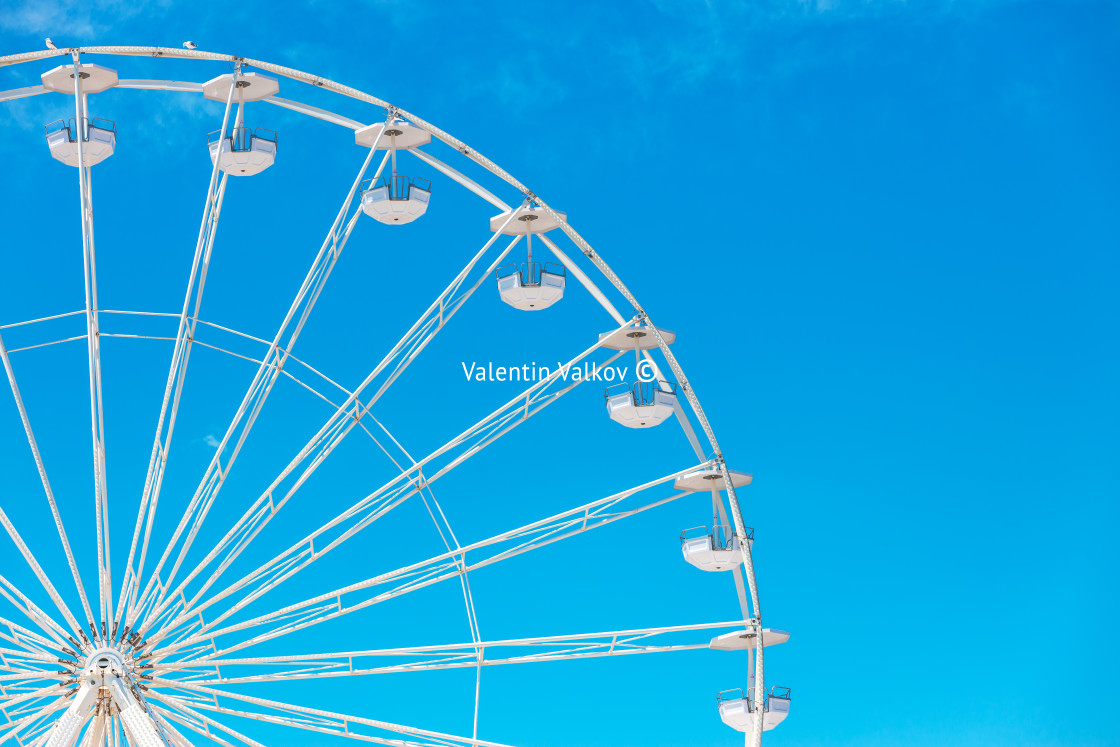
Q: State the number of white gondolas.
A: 7